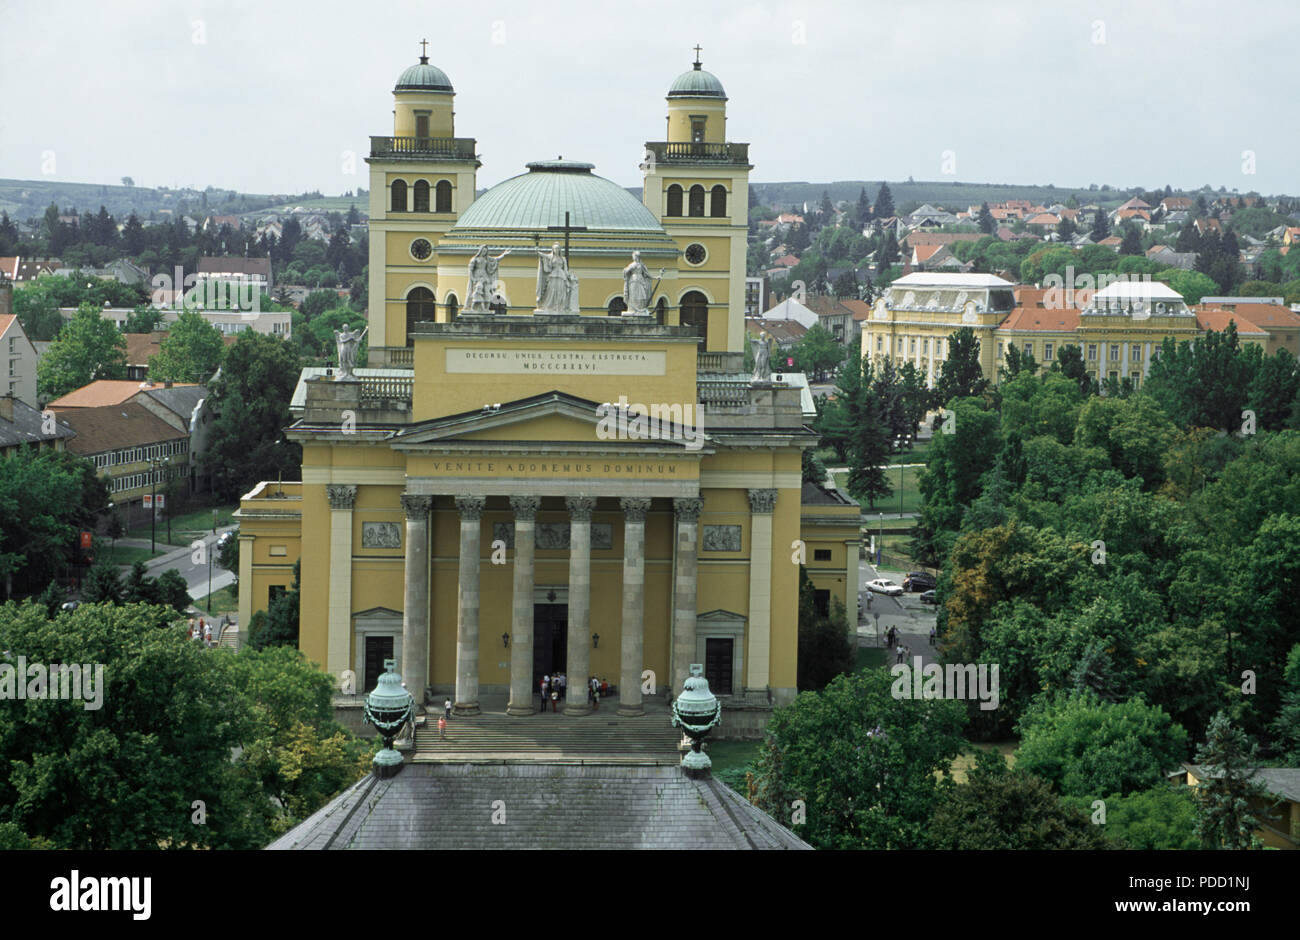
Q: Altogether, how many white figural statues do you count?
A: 5